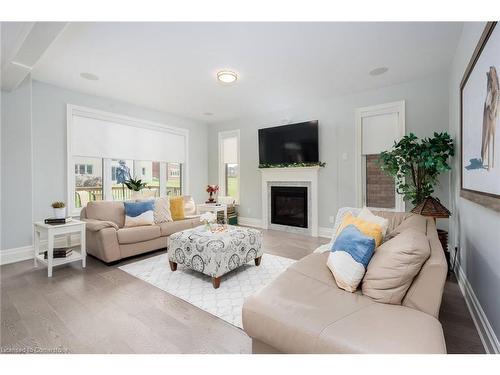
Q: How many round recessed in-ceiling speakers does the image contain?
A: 3